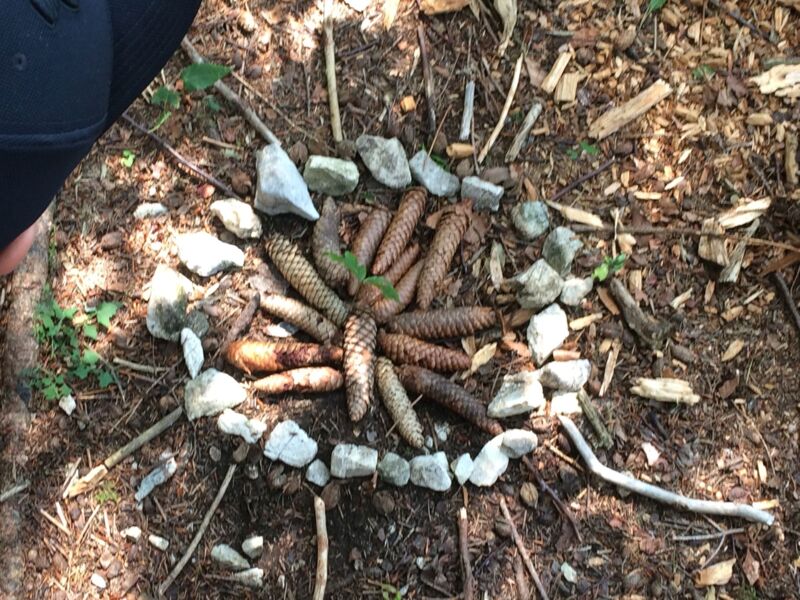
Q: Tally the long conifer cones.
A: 15